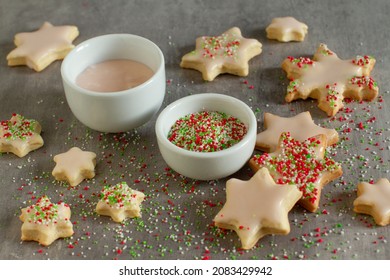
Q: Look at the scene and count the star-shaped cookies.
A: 12